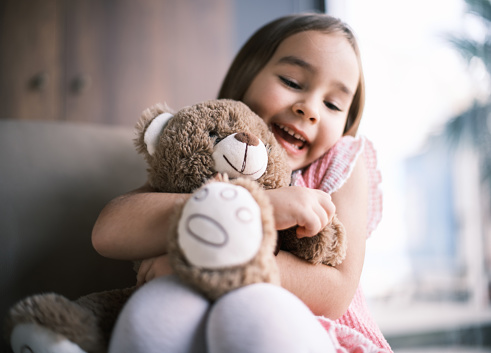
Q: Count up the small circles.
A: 3